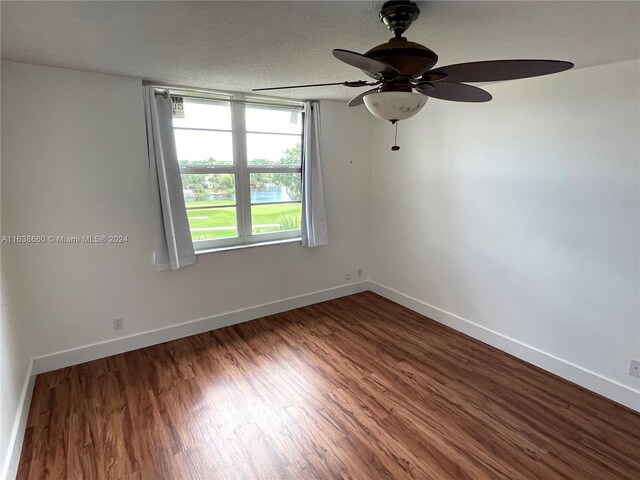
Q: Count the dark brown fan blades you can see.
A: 5